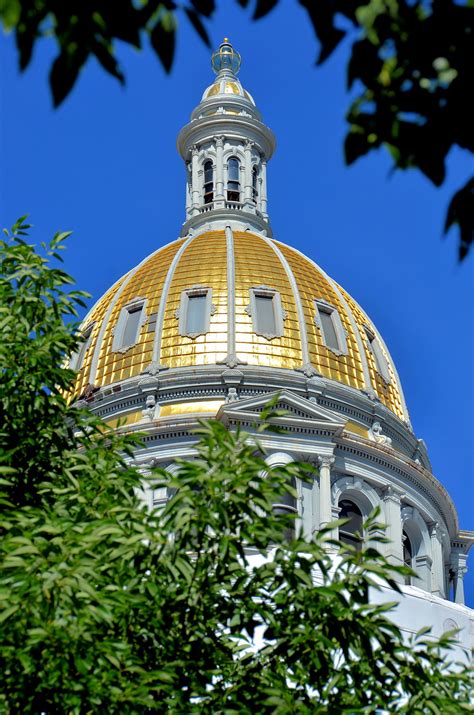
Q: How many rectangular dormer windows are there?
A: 6